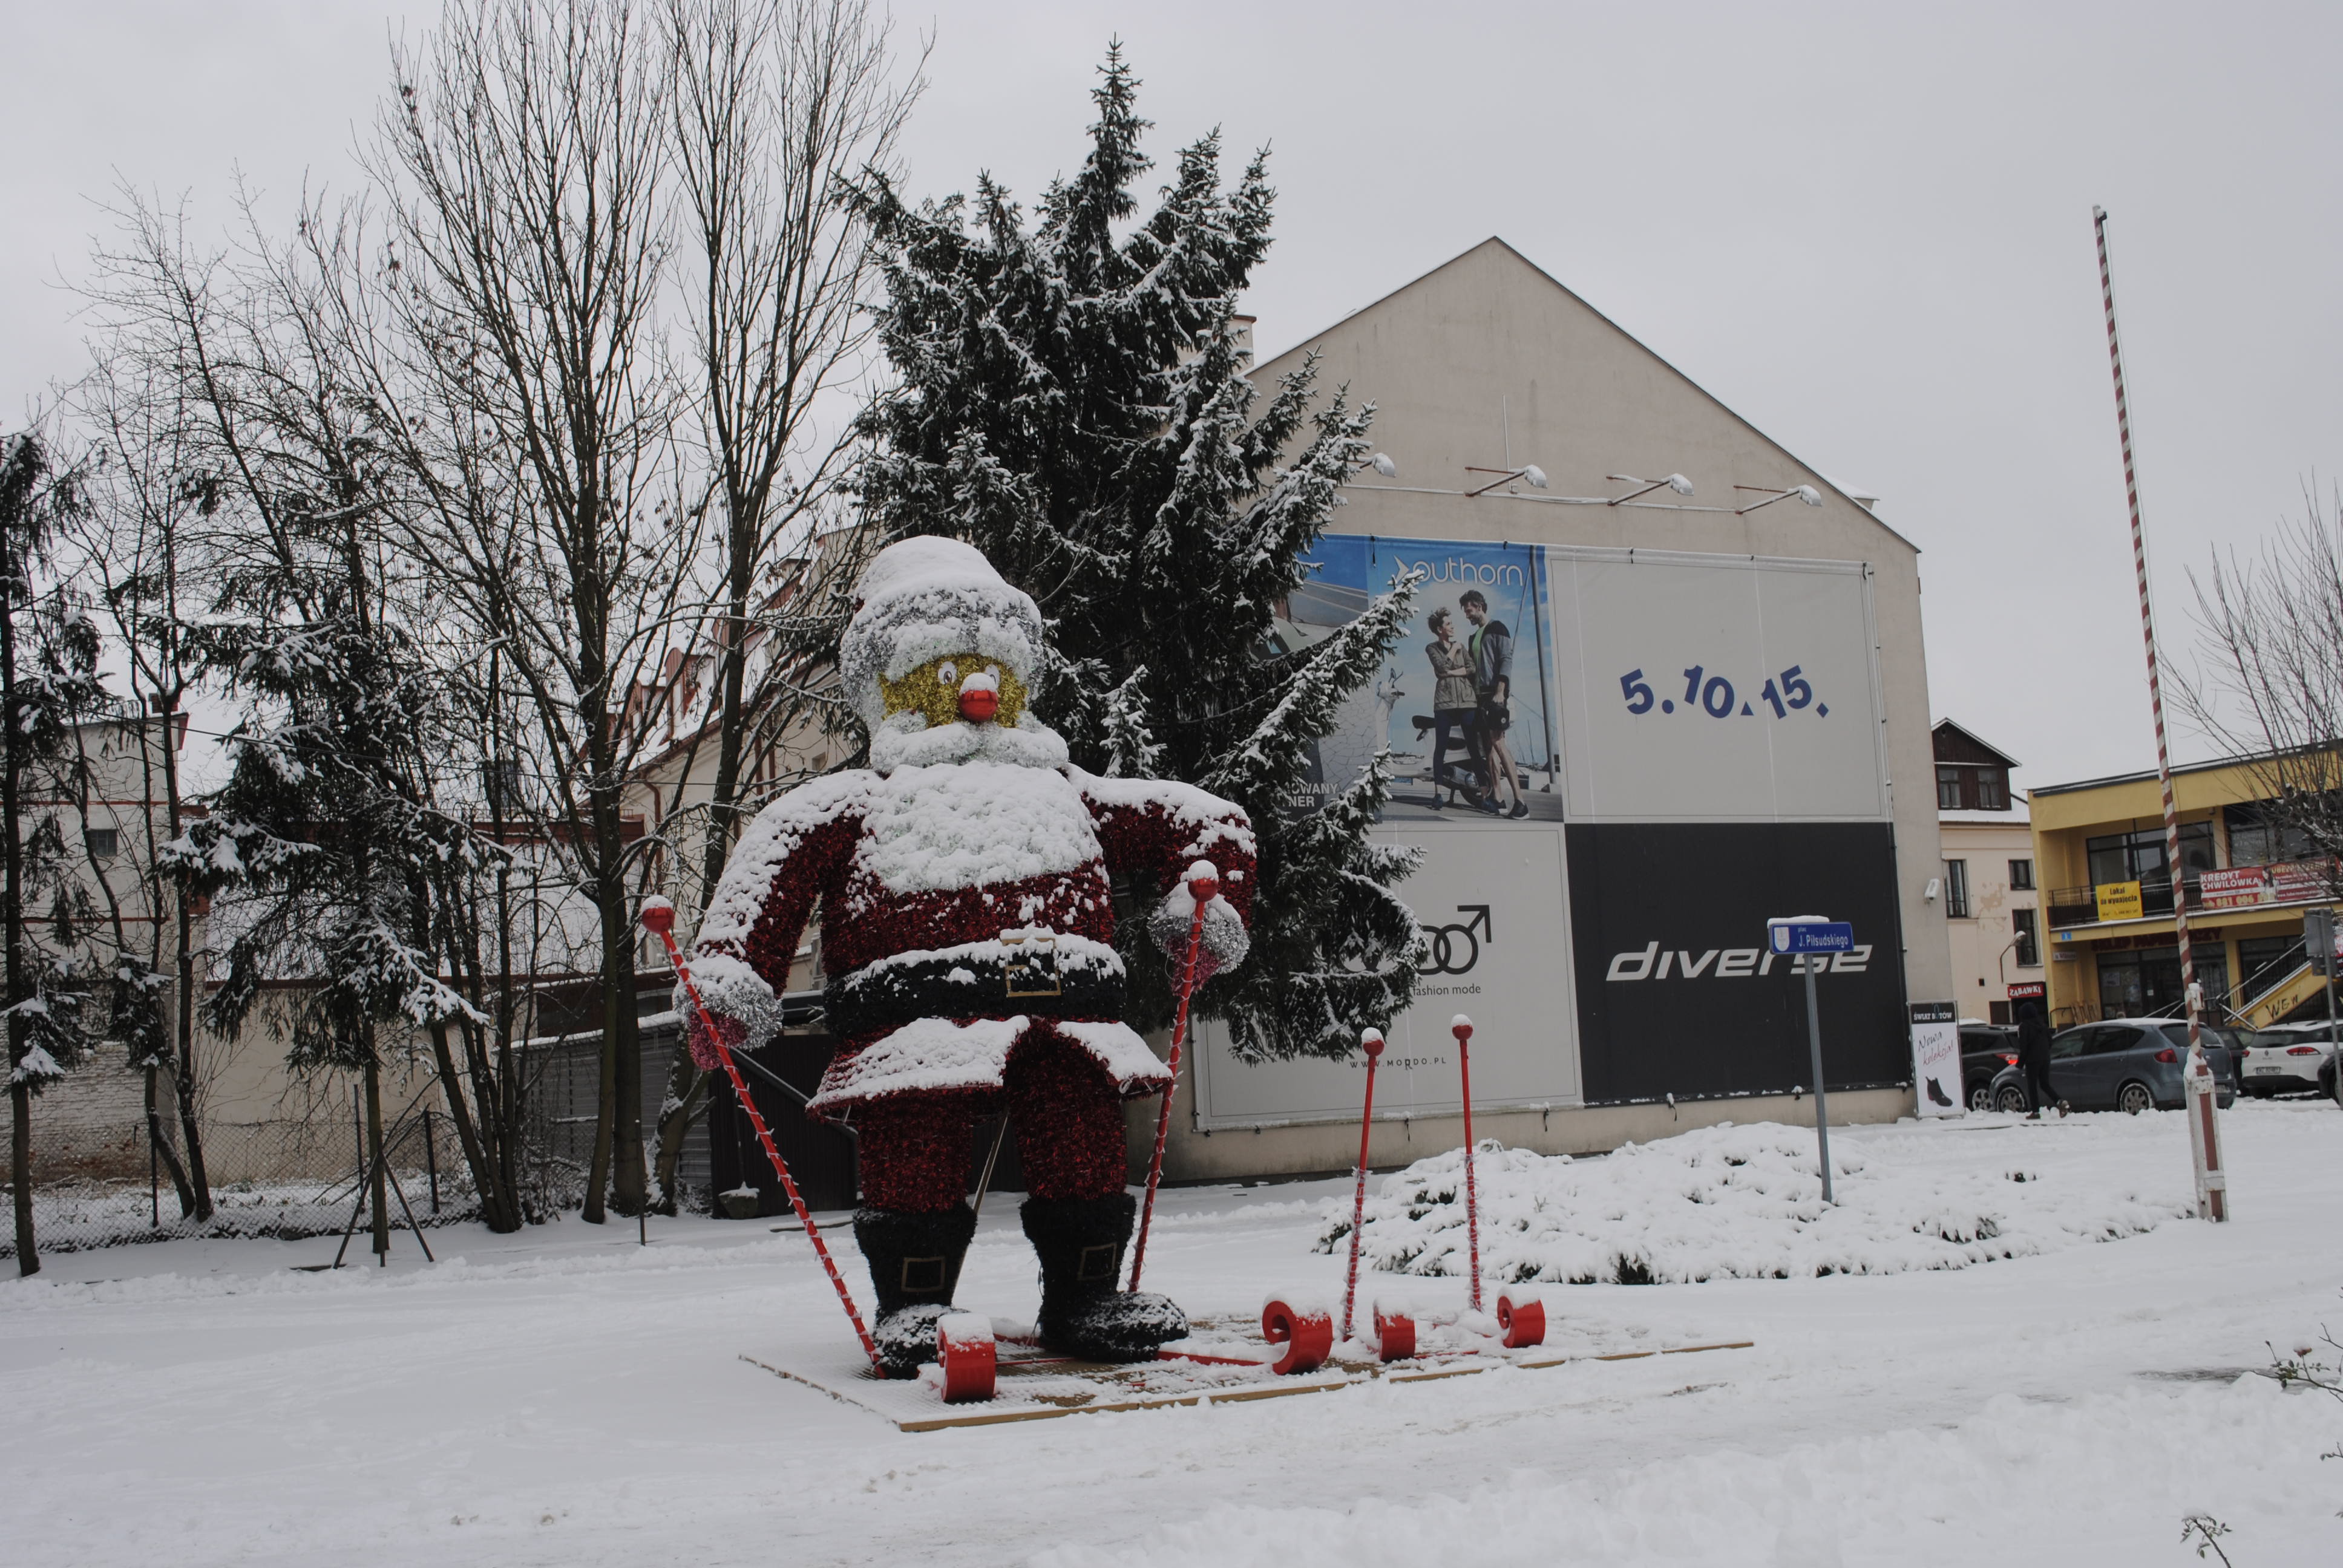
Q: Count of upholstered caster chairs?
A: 0